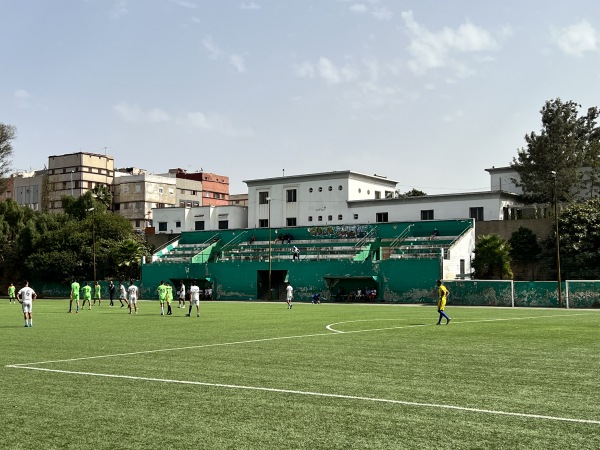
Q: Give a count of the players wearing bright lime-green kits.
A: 6